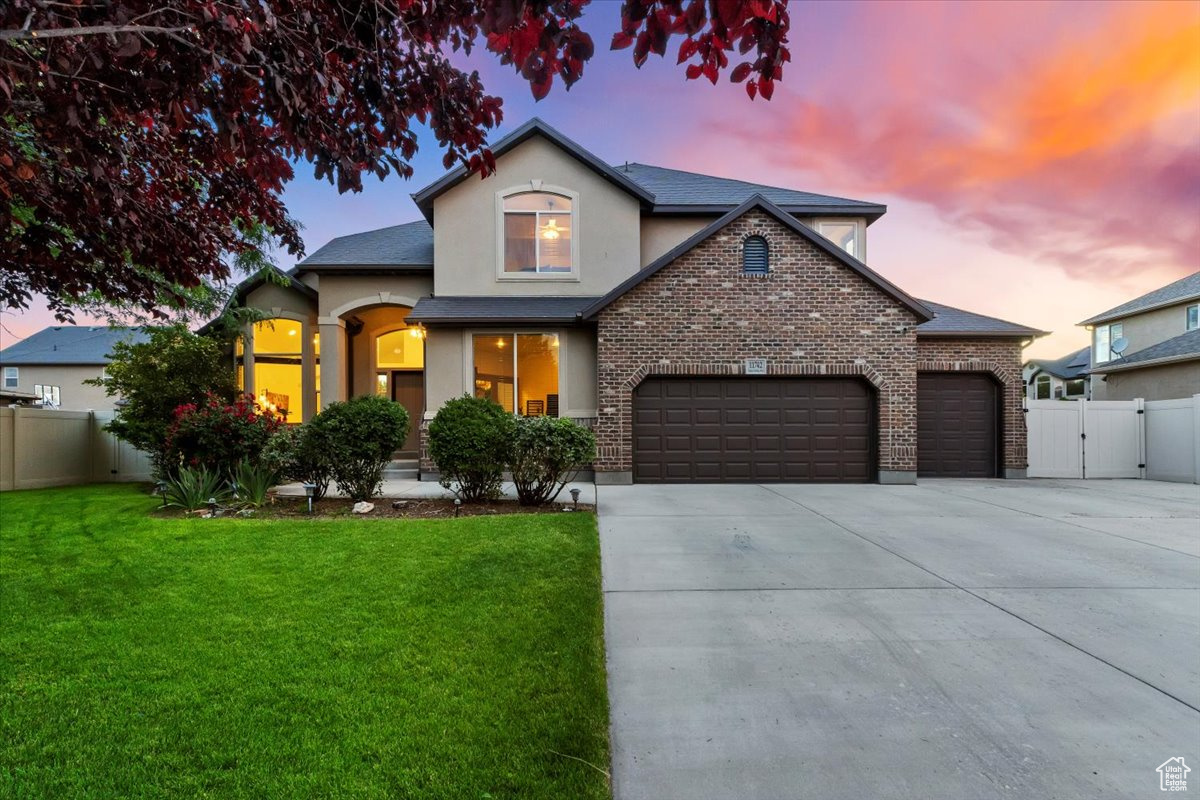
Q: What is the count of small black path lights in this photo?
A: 5